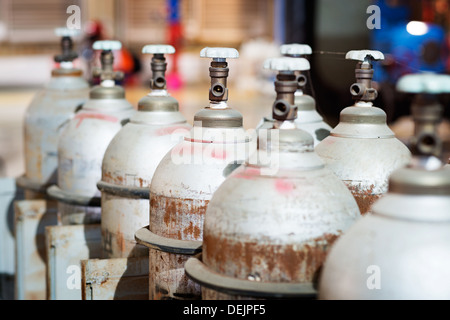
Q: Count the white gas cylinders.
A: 8